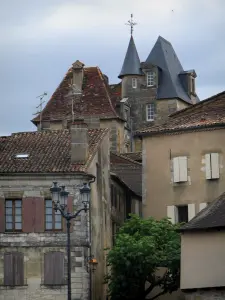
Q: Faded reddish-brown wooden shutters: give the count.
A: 4